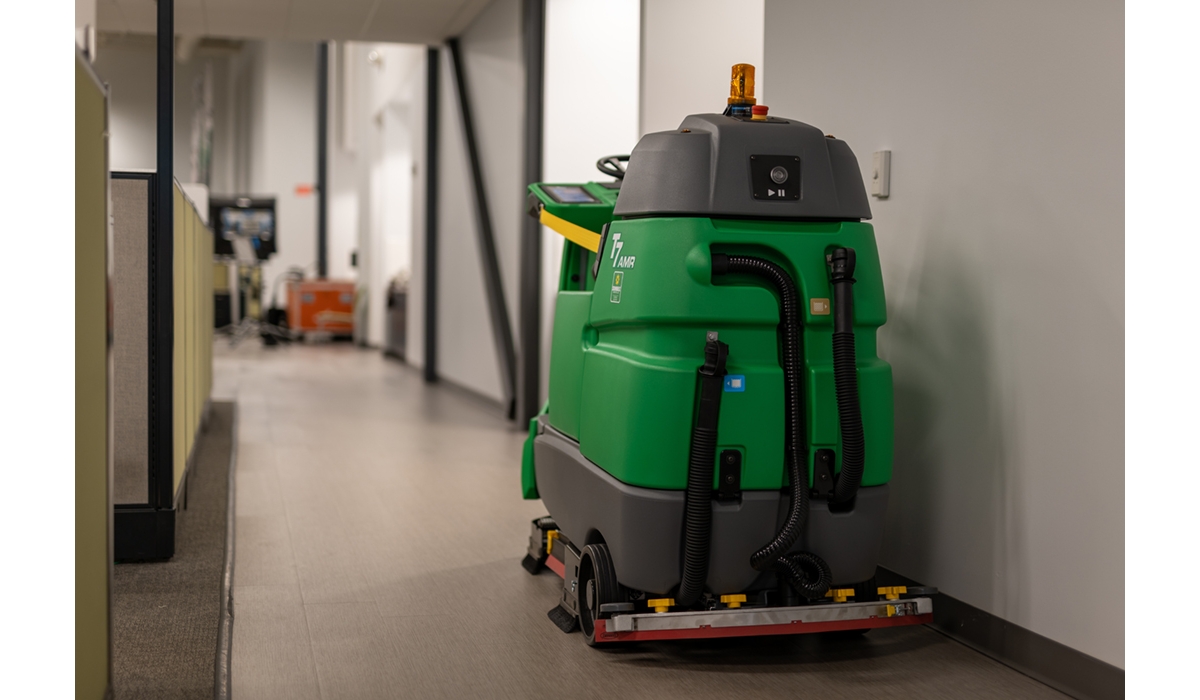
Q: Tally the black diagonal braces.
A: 1